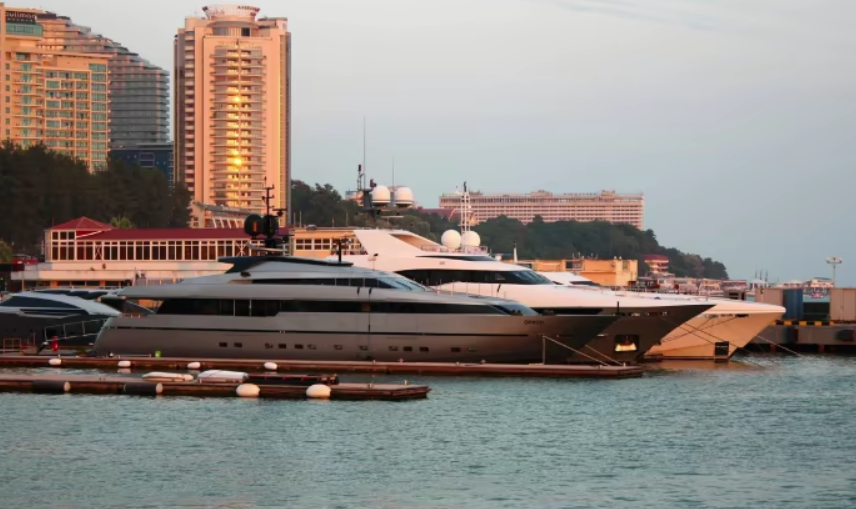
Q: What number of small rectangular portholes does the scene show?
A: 13